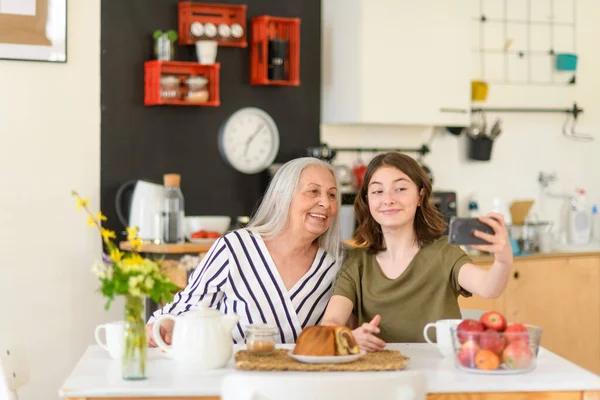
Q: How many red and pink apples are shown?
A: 6